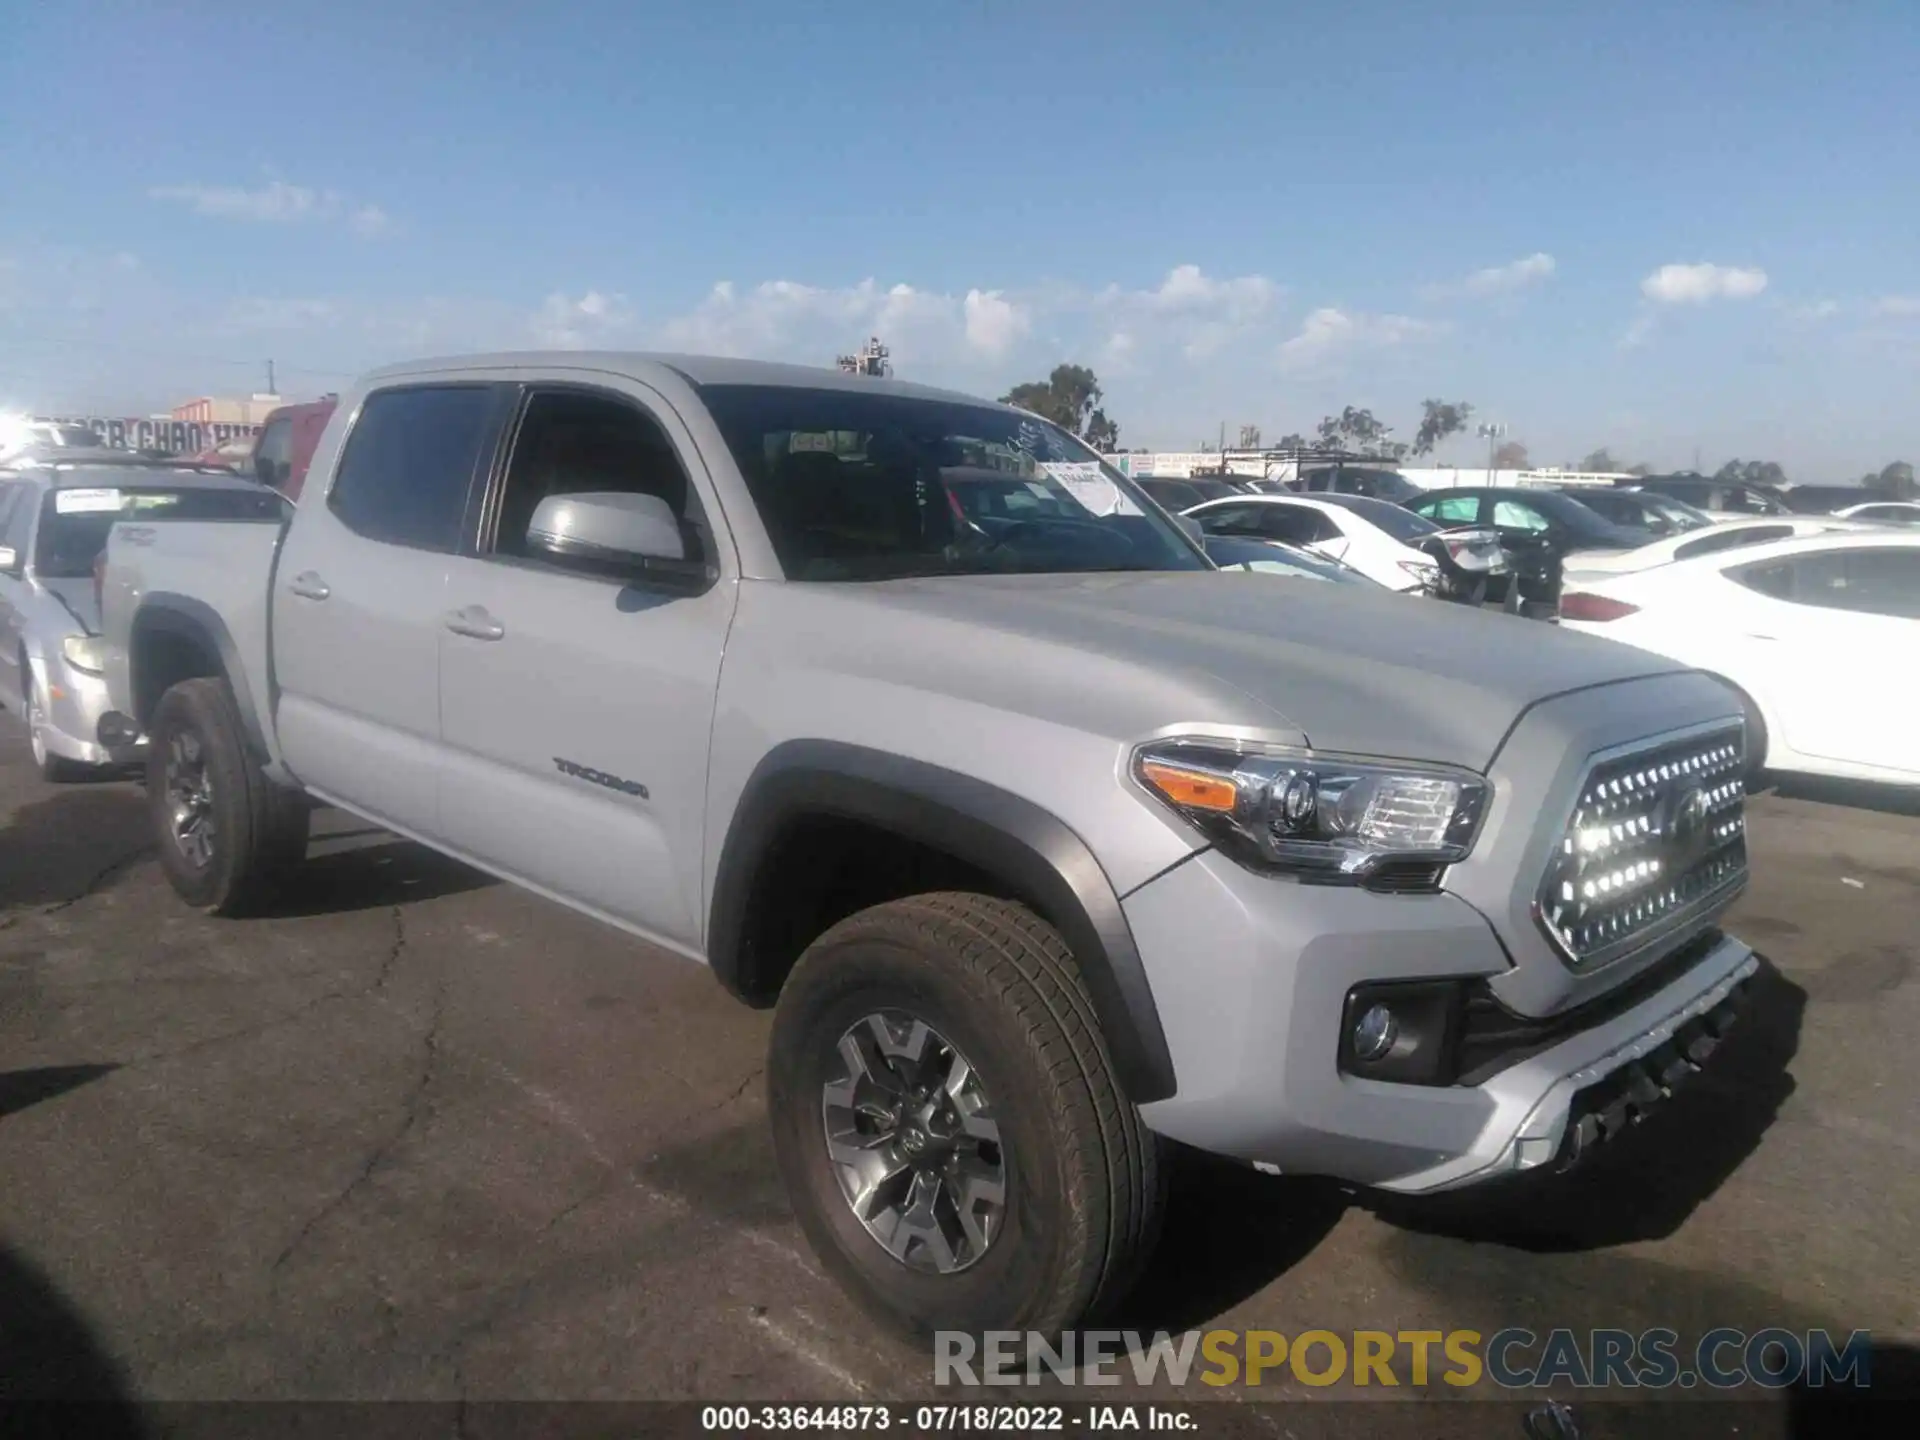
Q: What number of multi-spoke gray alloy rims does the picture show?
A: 2